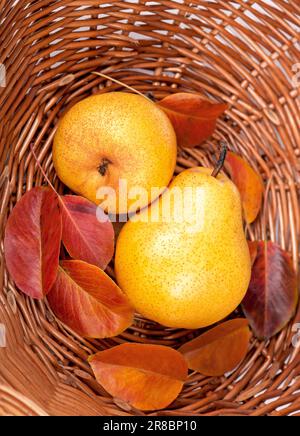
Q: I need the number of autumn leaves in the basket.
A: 8